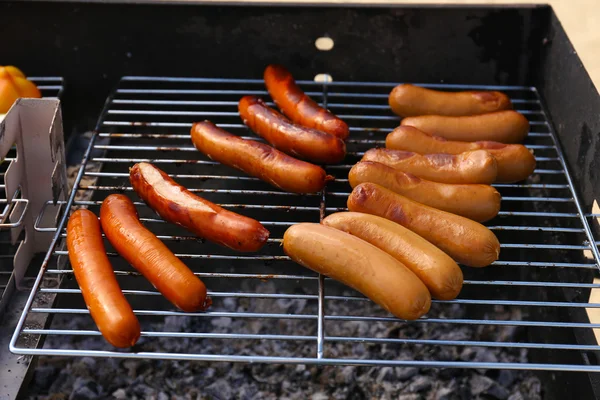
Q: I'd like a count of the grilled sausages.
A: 14